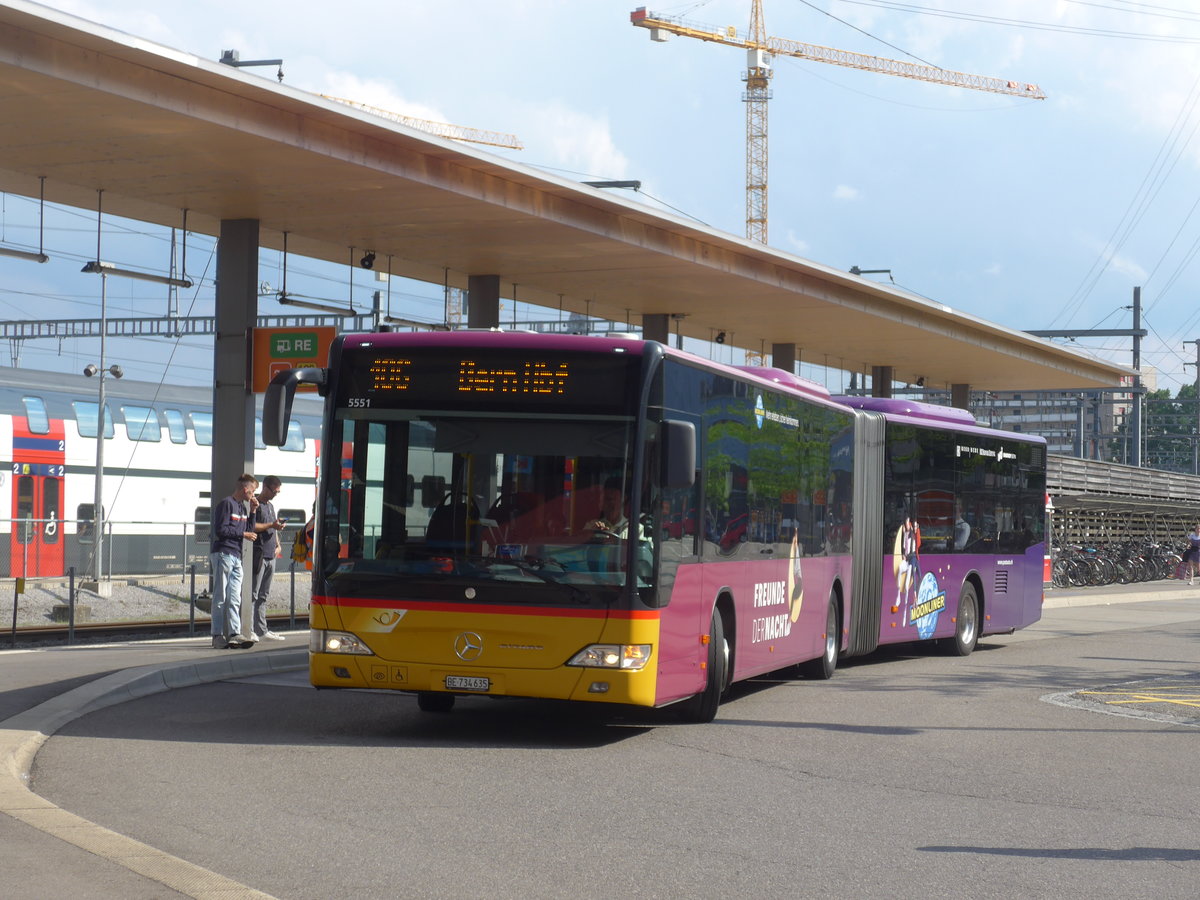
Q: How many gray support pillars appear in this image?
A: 6